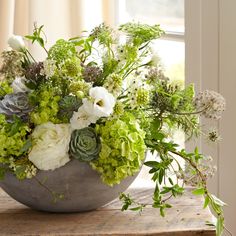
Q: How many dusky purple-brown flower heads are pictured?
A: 2